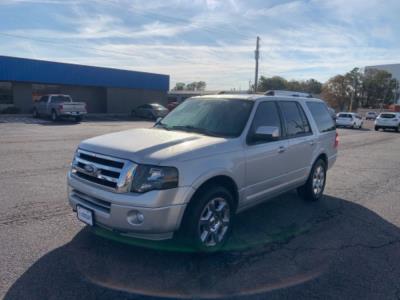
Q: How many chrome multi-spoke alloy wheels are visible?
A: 2